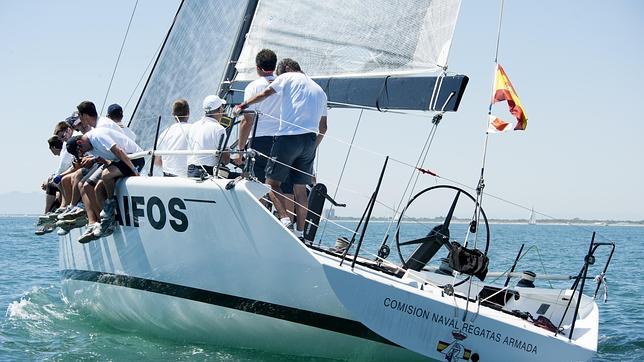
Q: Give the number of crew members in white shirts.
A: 10